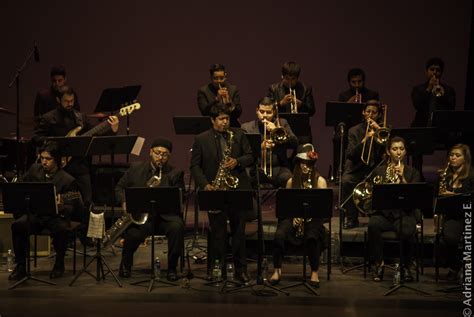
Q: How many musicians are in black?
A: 14